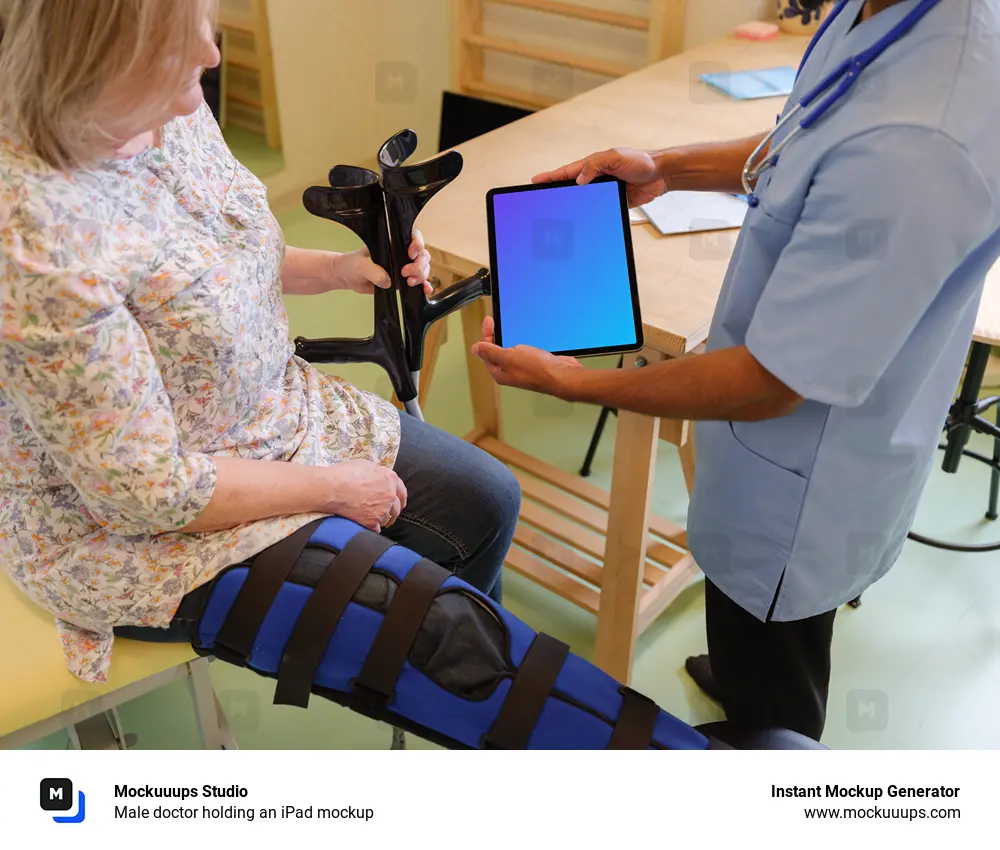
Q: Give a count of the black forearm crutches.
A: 2